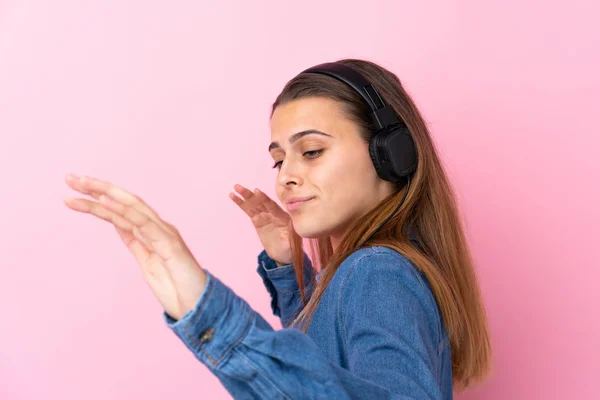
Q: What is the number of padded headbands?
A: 1